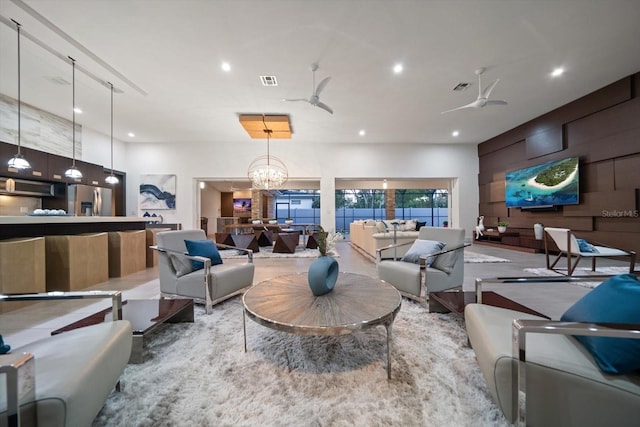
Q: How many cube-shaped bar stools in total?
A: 4